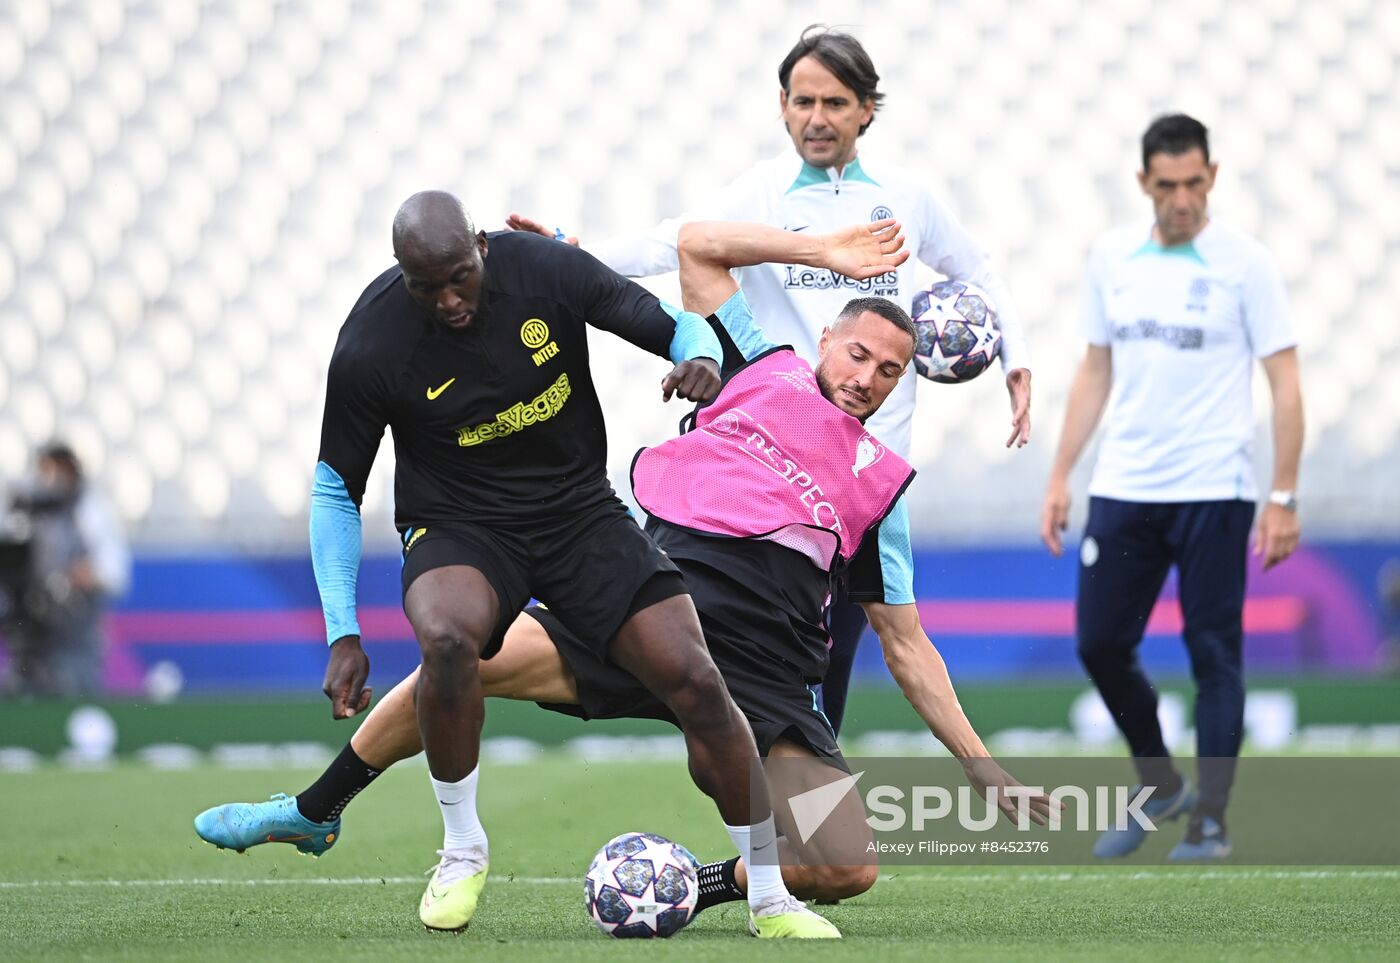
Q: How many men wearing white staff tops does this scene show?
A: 2